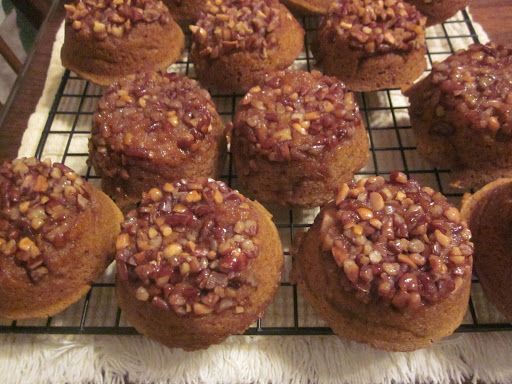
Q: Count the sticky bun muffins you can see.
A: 13